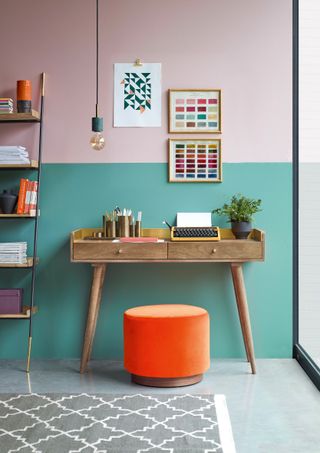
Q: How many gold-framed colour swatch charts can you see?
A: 2